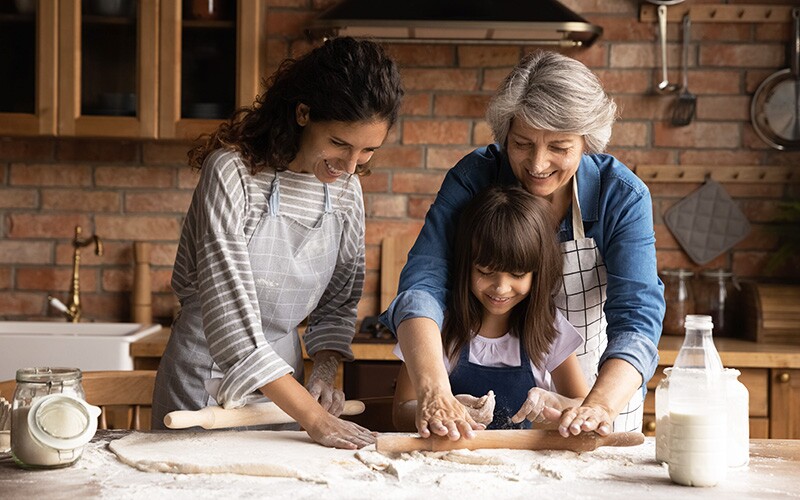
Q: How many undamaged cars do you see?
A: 0